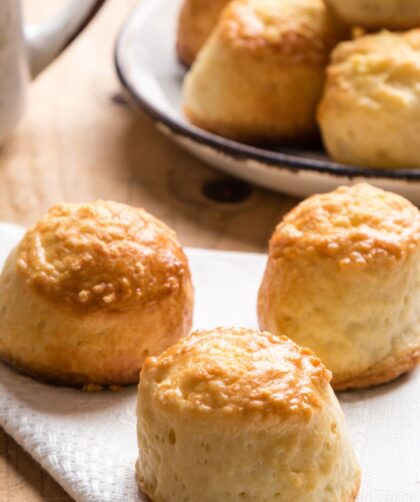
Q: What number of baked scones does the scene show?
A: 7